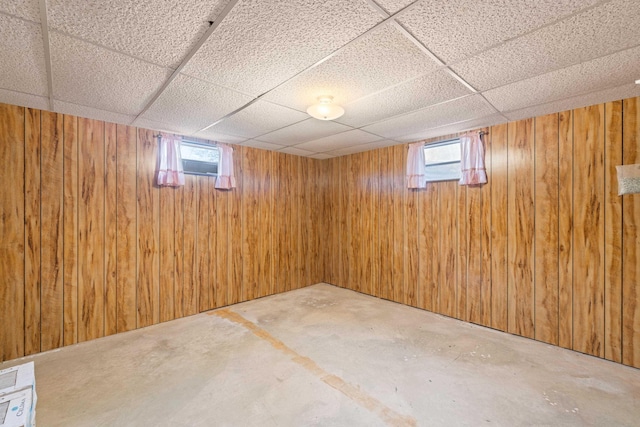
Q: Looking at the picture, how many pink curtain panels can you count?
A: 4